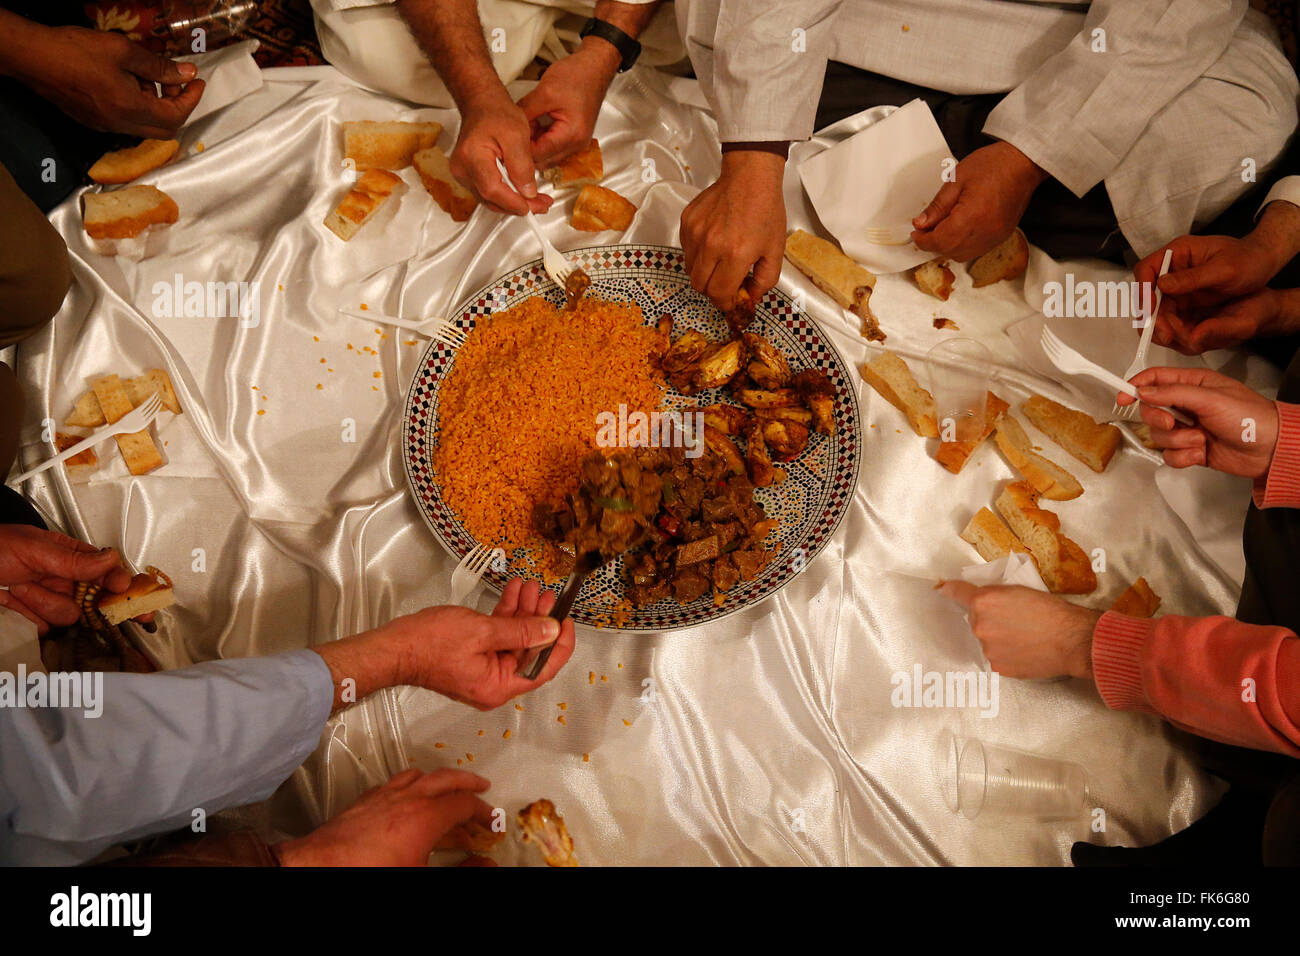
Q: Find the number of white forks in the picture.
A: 7